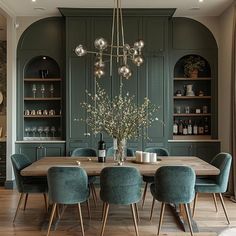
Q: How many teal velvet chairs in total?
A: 8